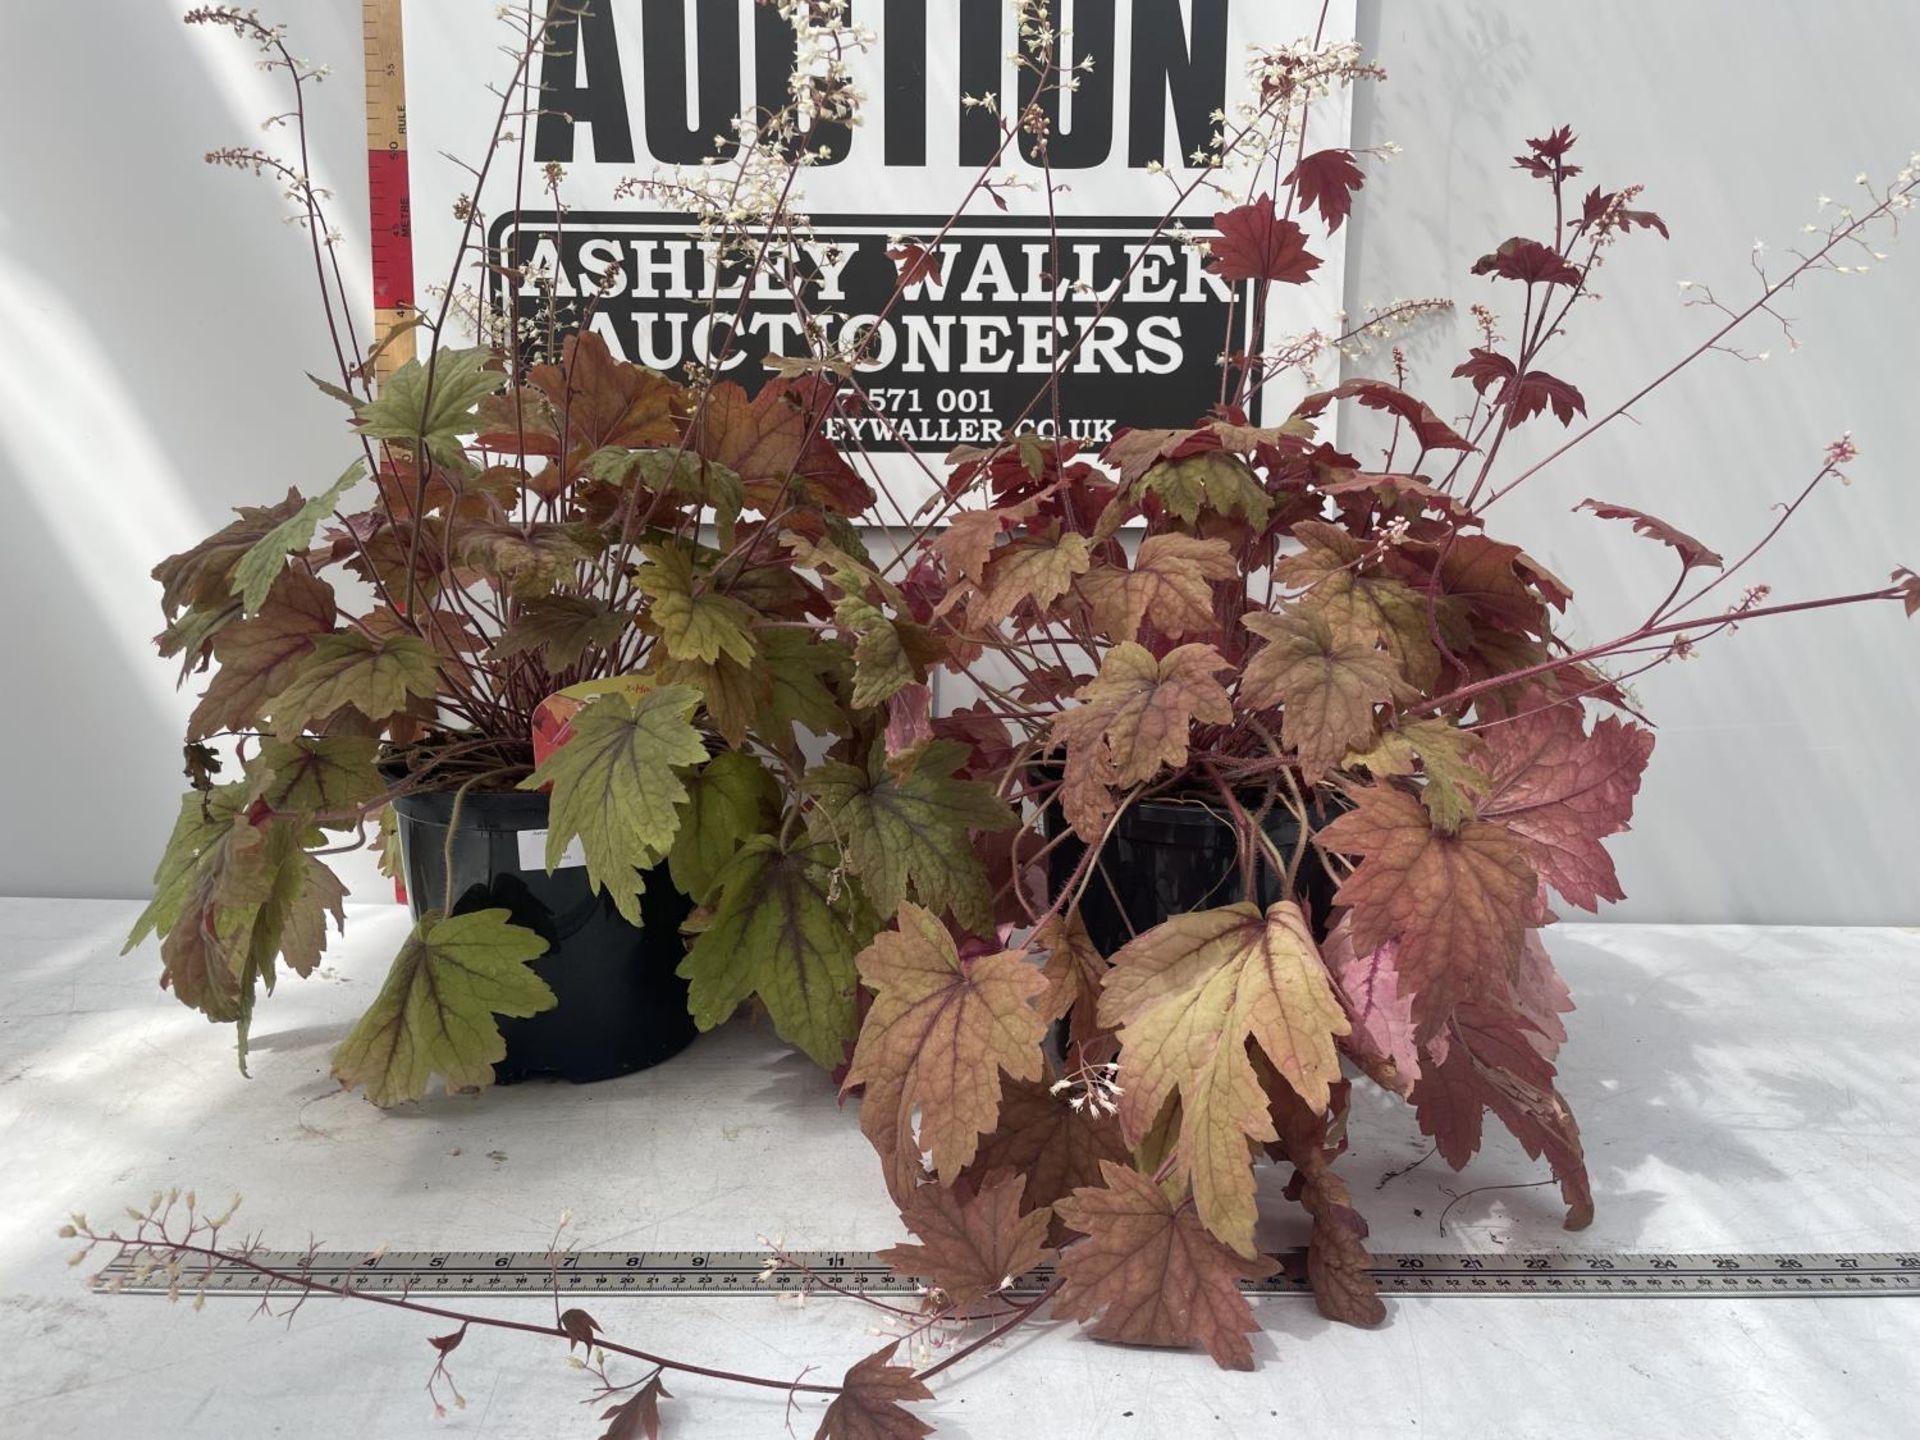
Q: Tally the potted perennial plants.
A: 2